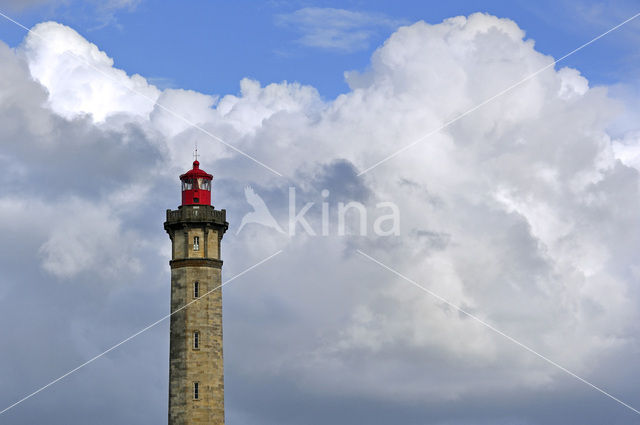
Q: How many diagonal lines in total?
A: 4